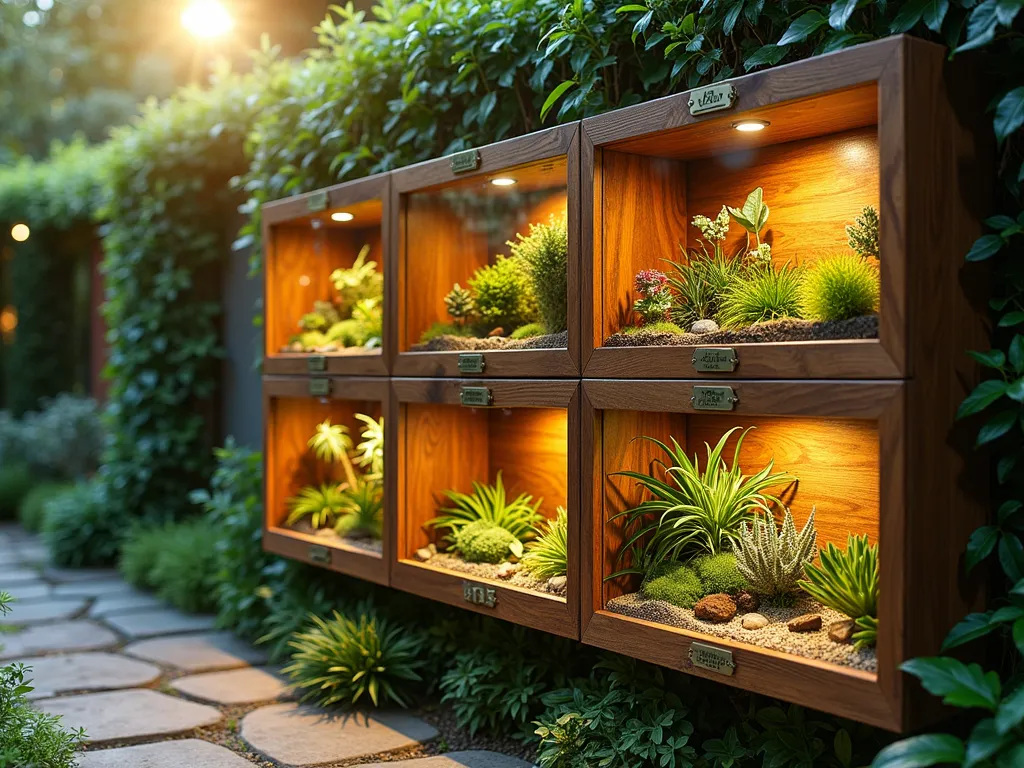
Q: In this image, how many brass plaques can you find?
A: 12